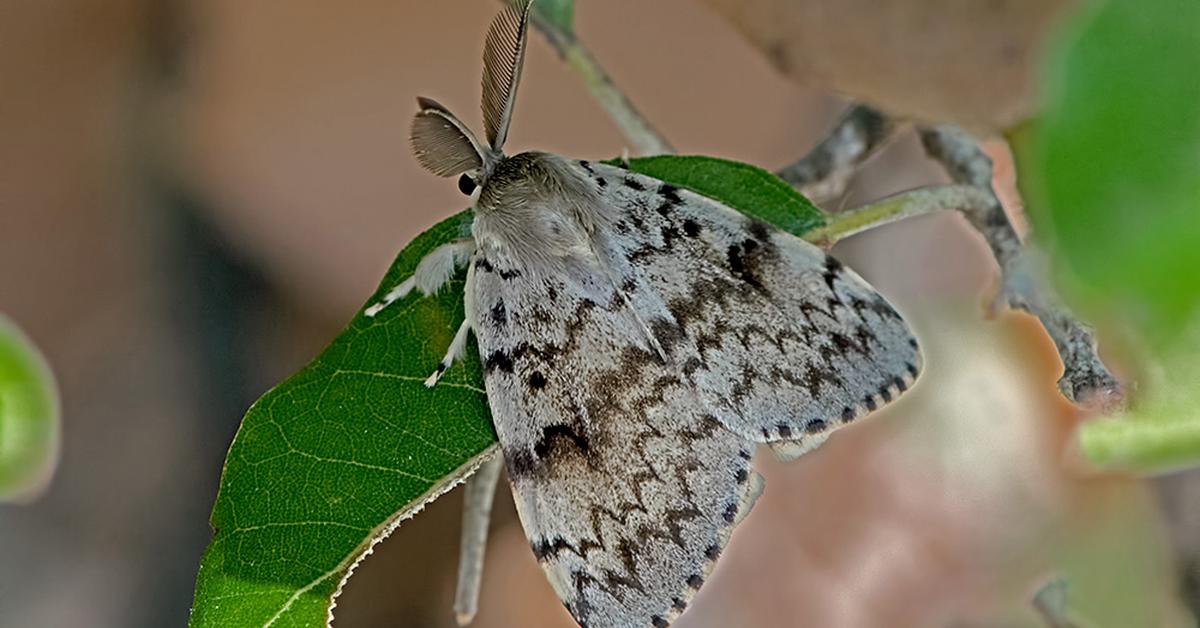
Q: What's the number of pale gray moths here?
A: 1